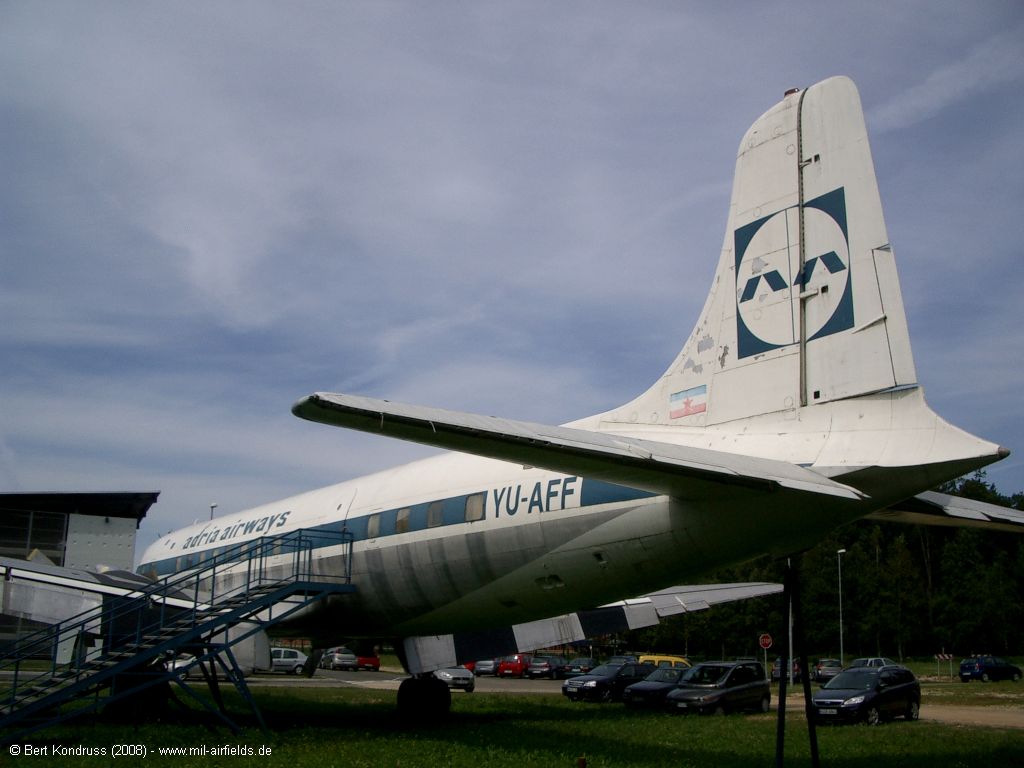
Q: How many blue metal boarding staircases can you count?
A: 1